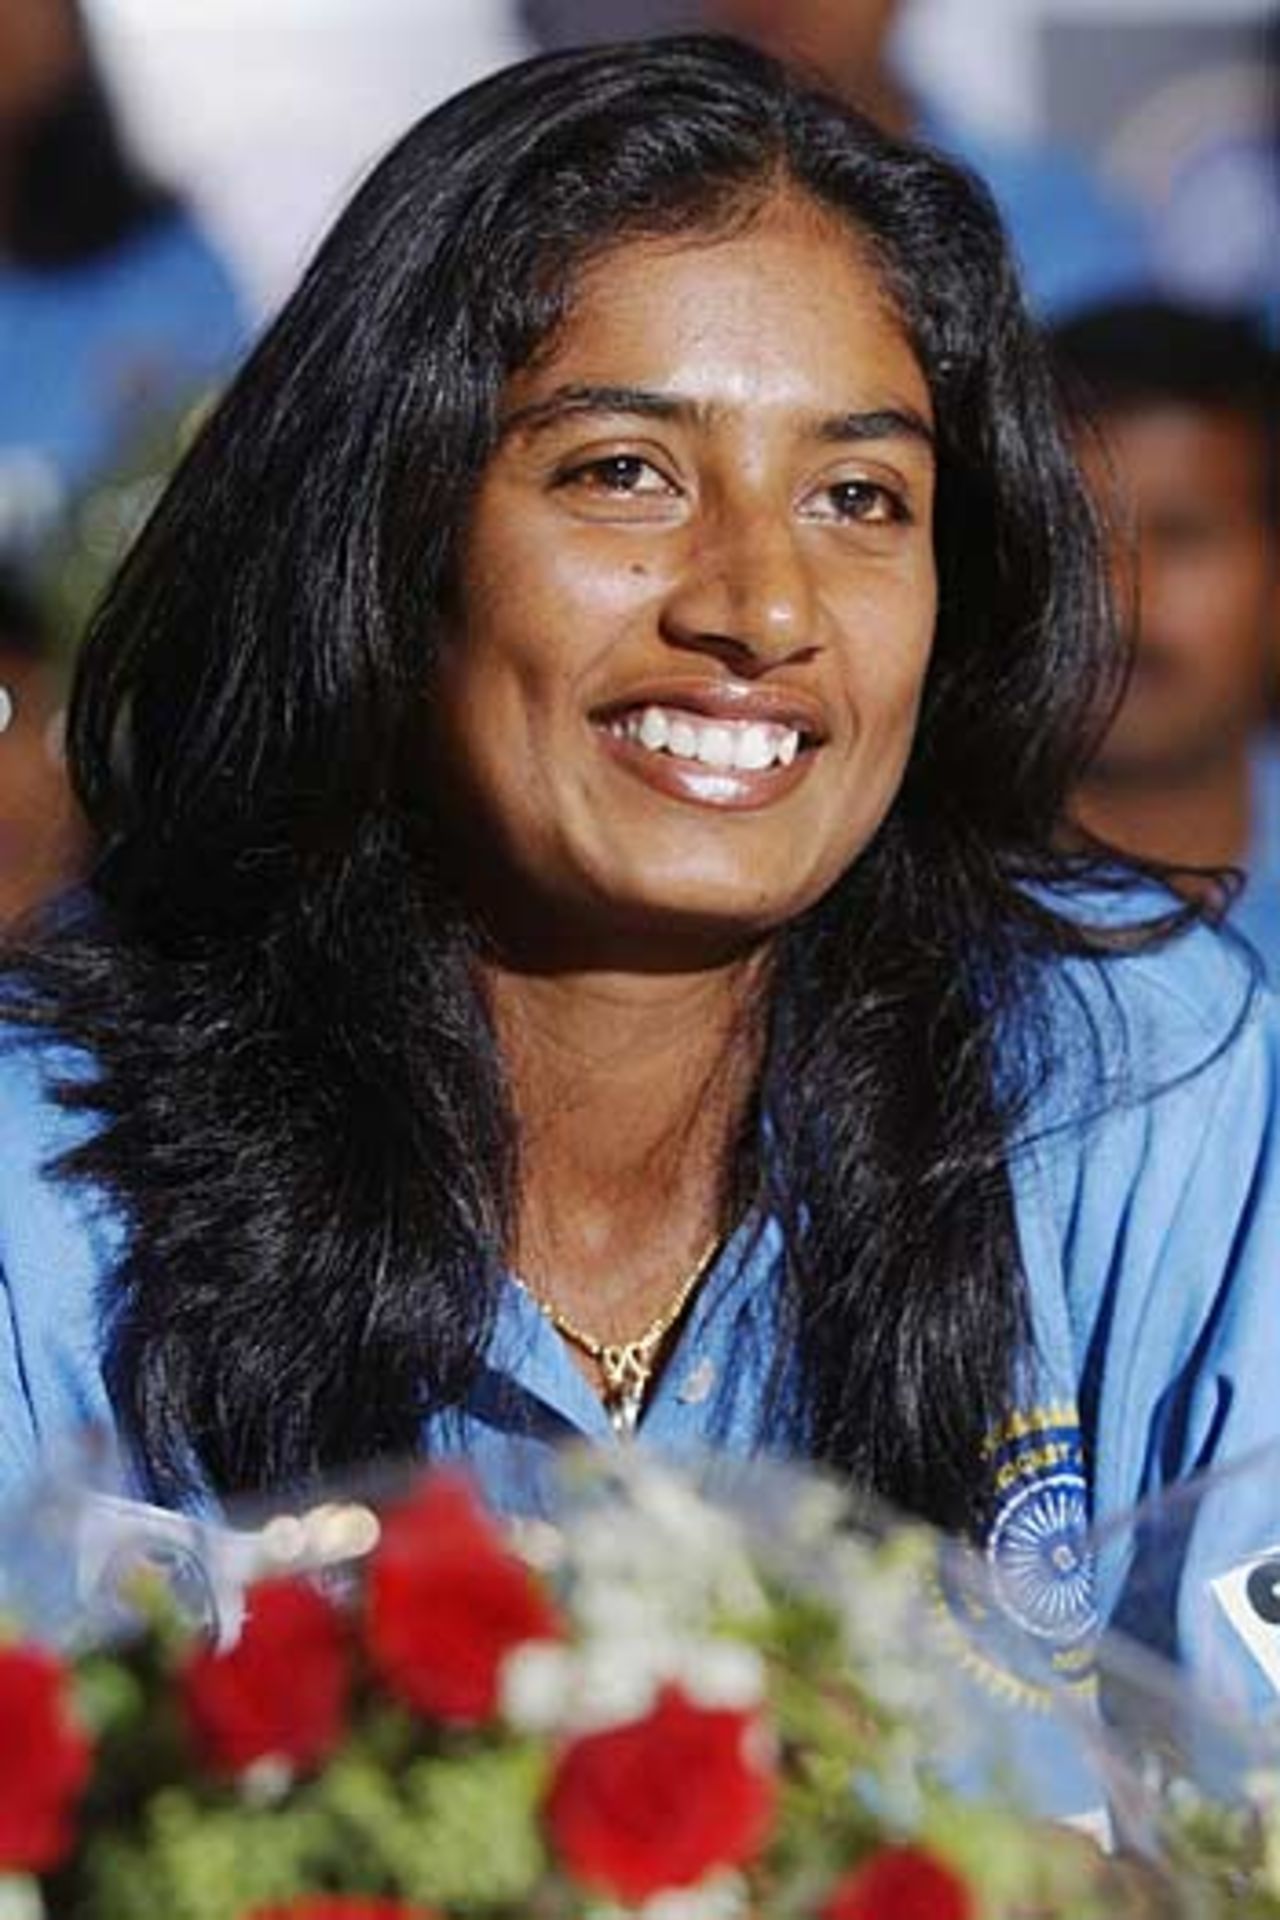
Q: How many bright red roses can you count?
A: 6